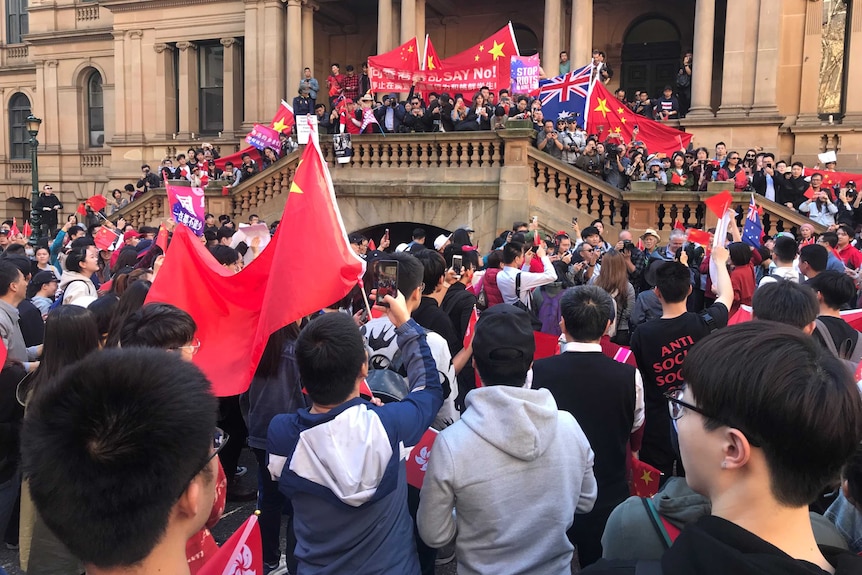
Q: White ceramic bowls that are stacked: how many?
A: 0